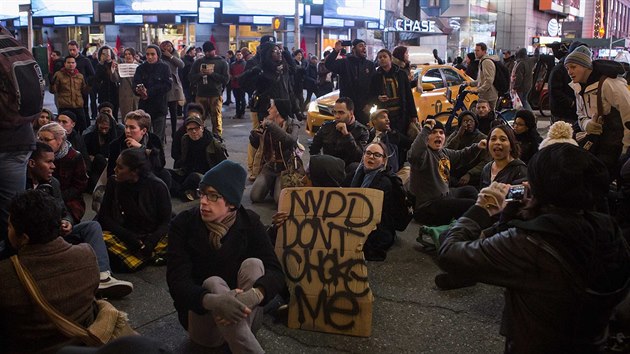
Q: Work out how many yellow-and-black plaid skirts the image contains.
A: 1